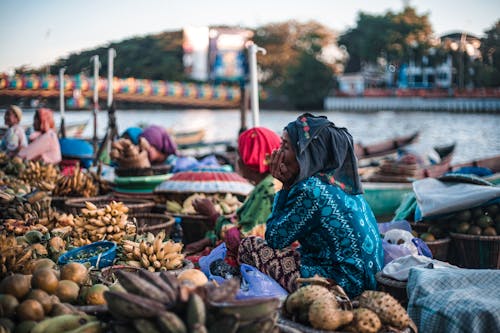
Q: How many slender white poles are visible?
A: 4